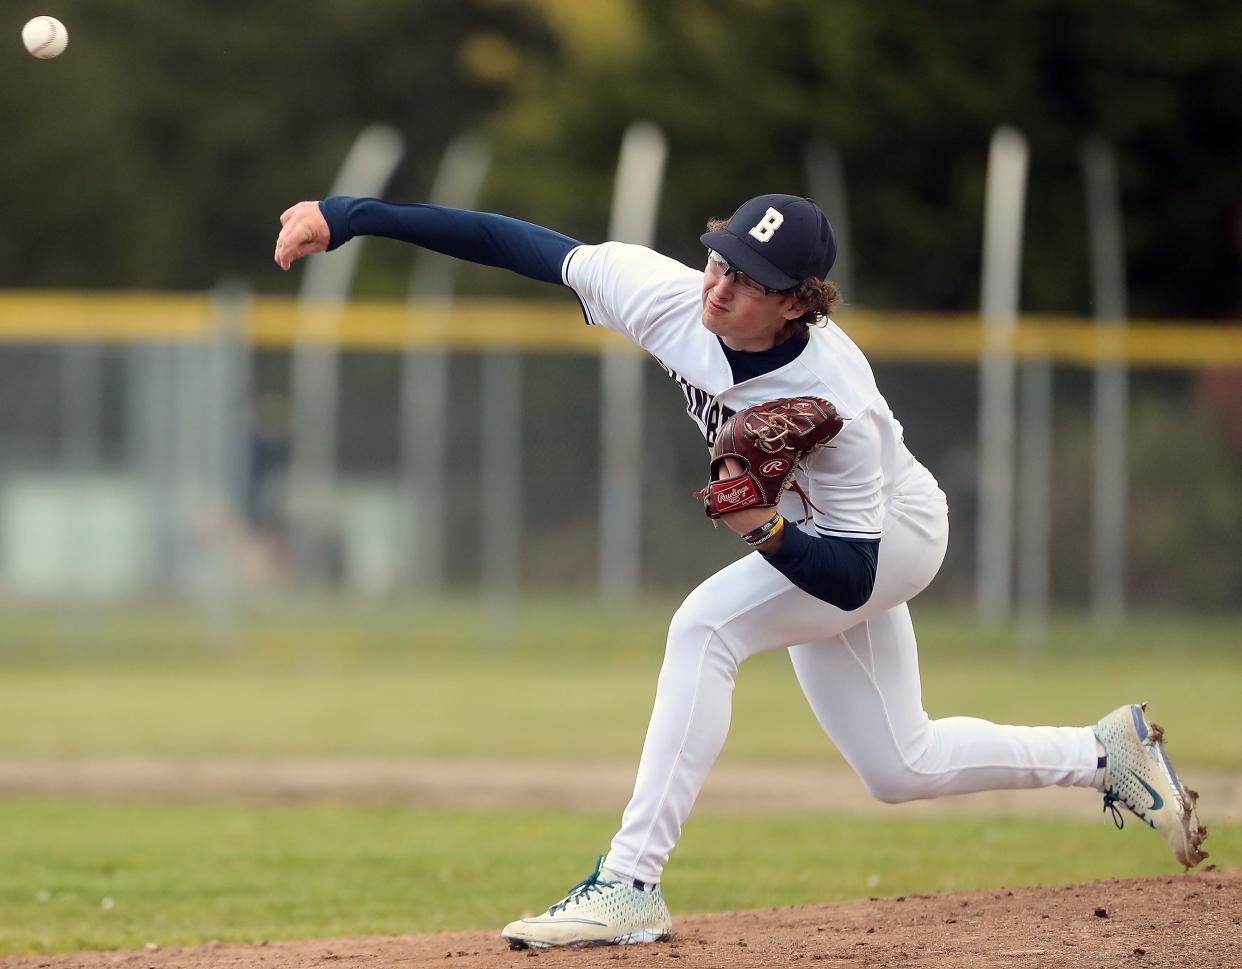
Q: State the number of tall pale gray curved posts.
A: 6